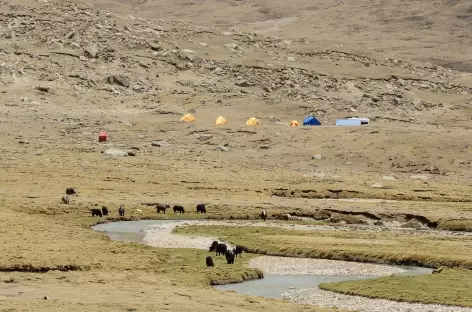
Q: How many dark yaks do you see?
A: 14